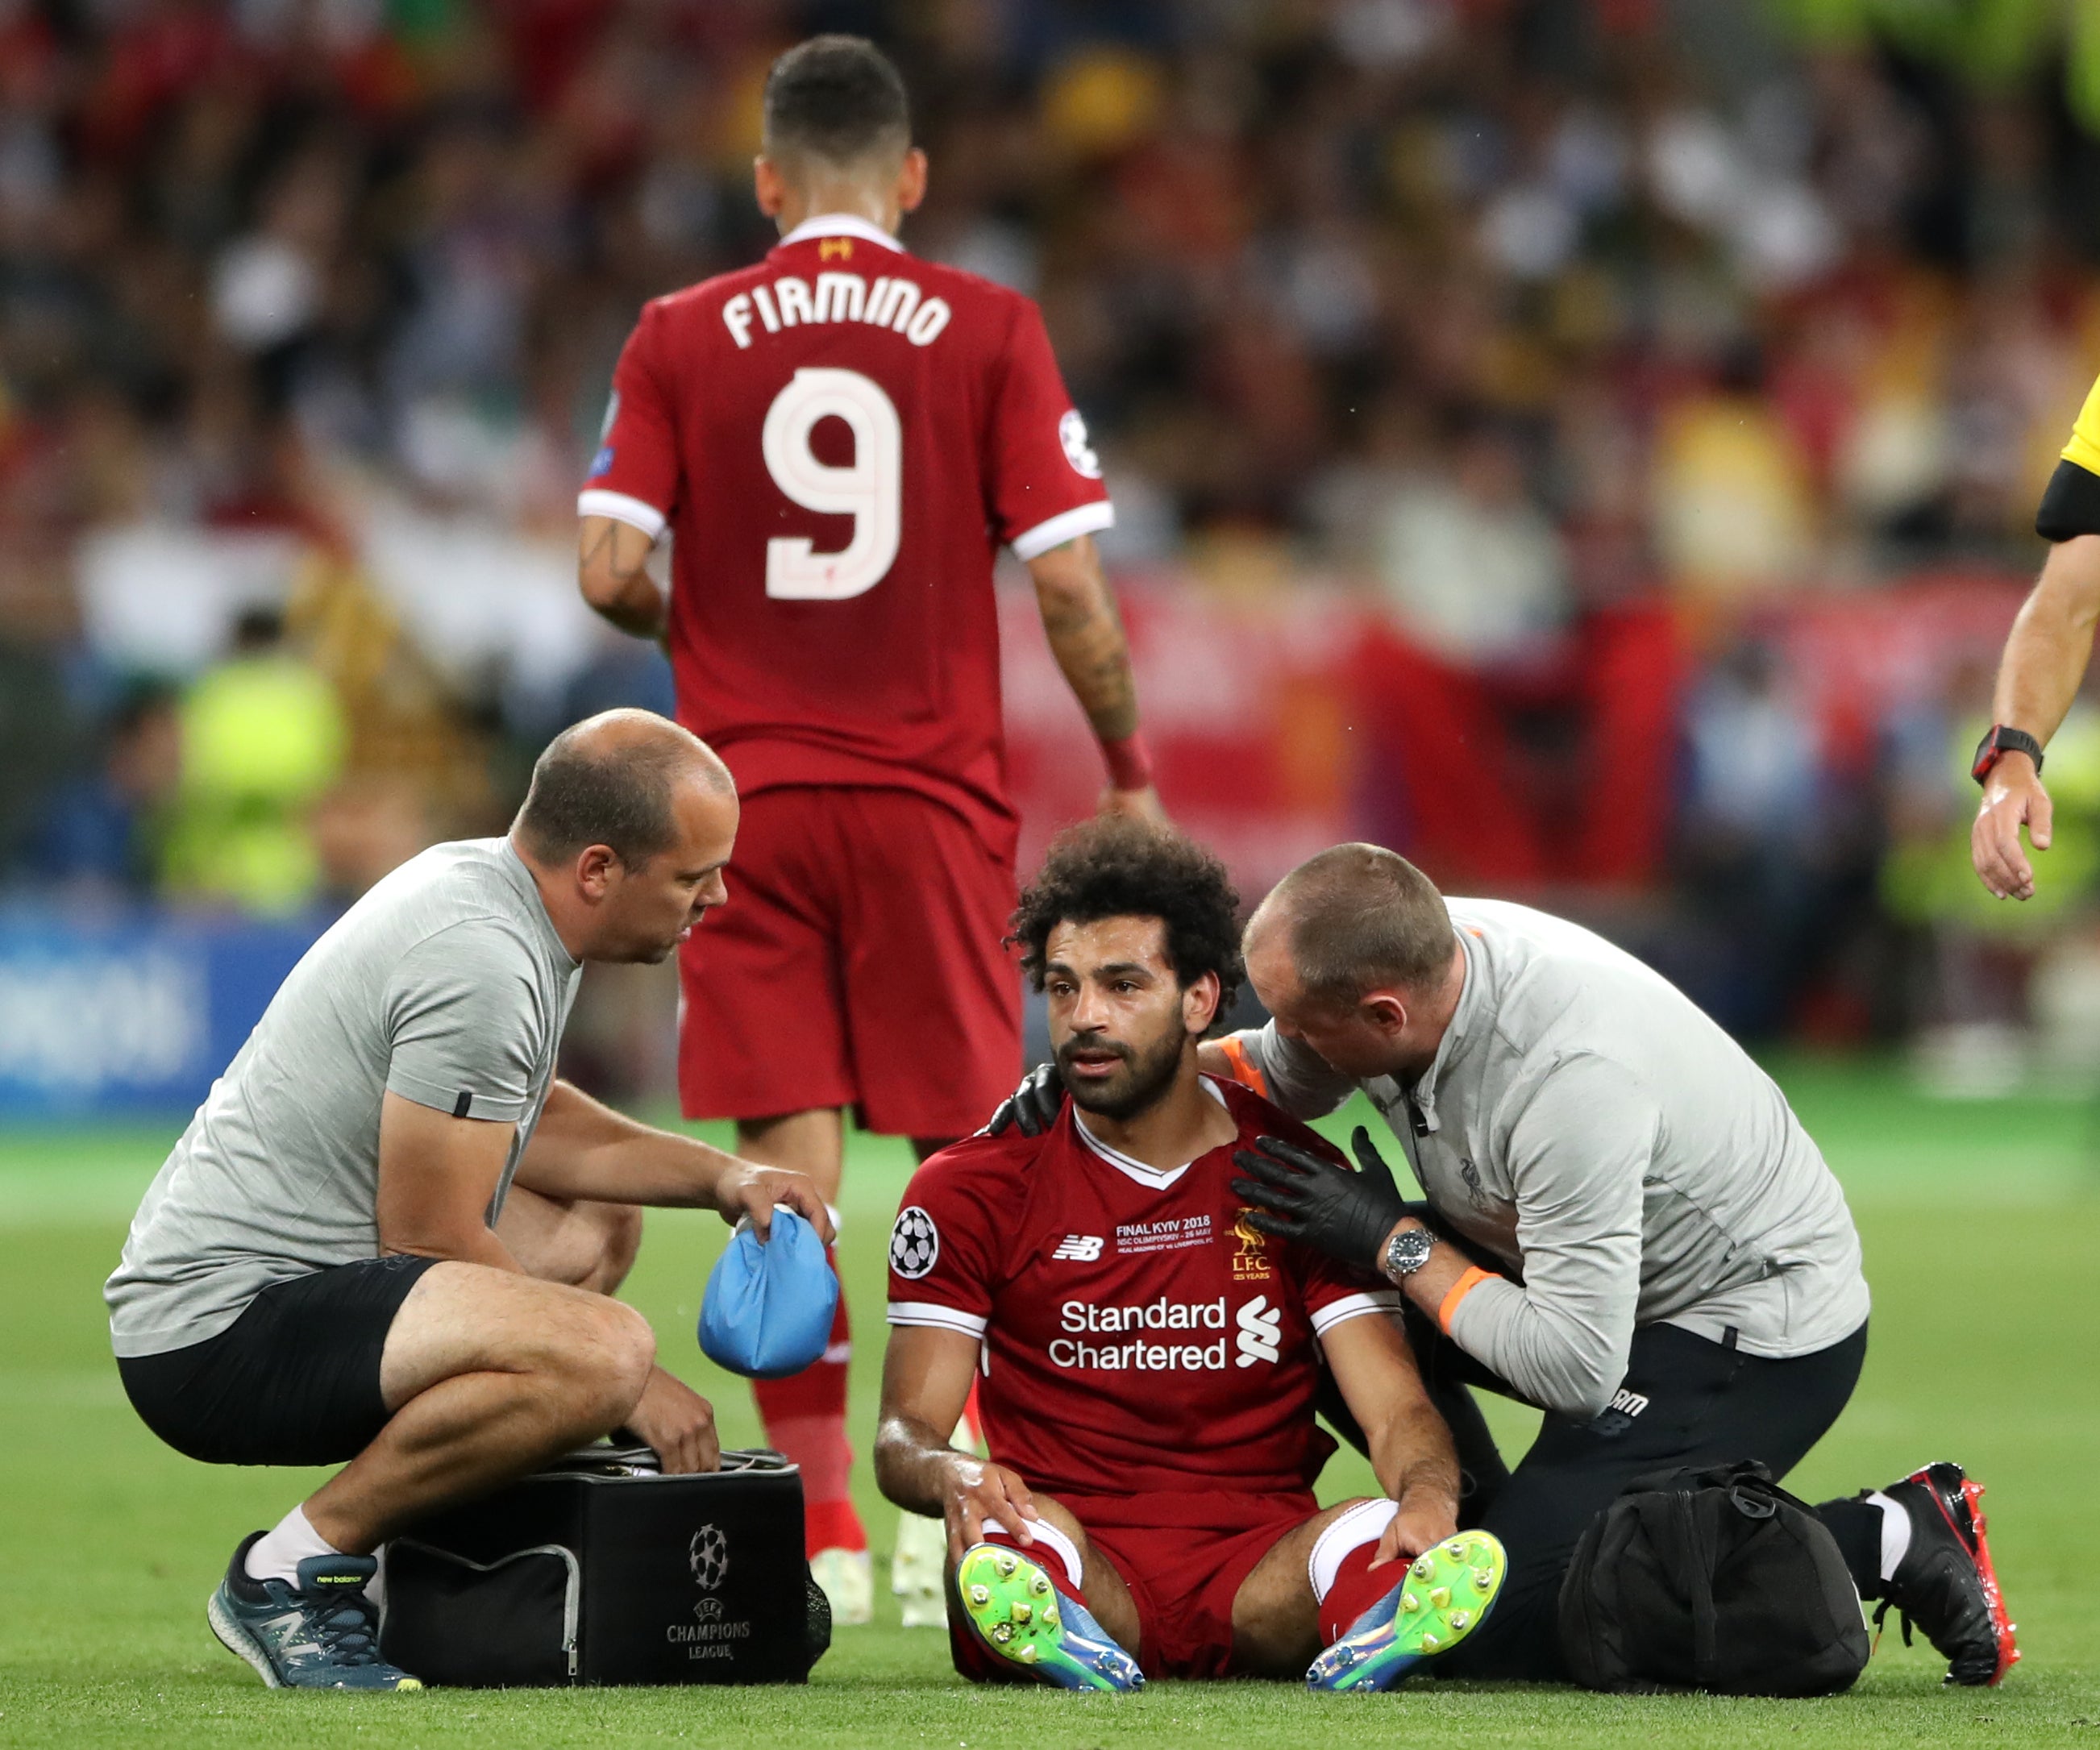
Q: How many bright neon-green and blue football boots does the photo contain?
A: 2